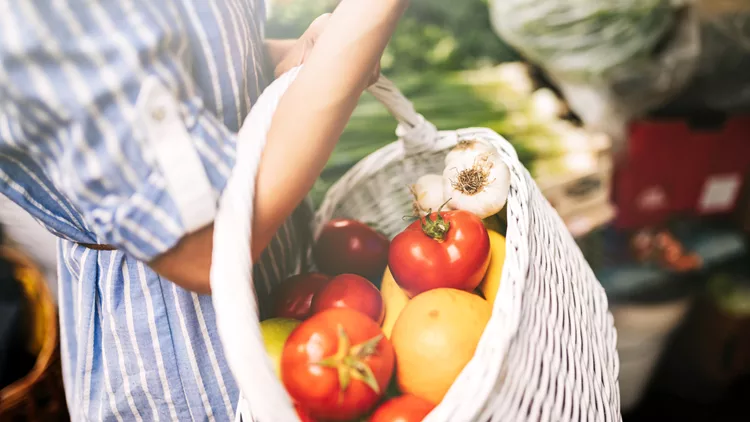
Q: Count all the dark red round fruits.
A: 3